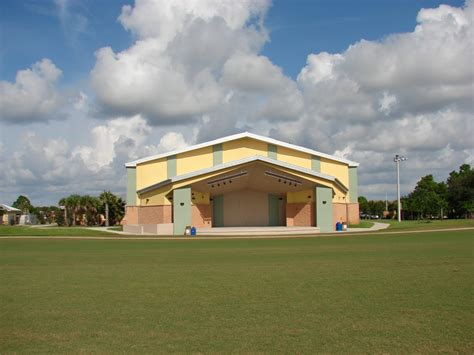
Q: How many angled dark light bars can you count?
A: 2